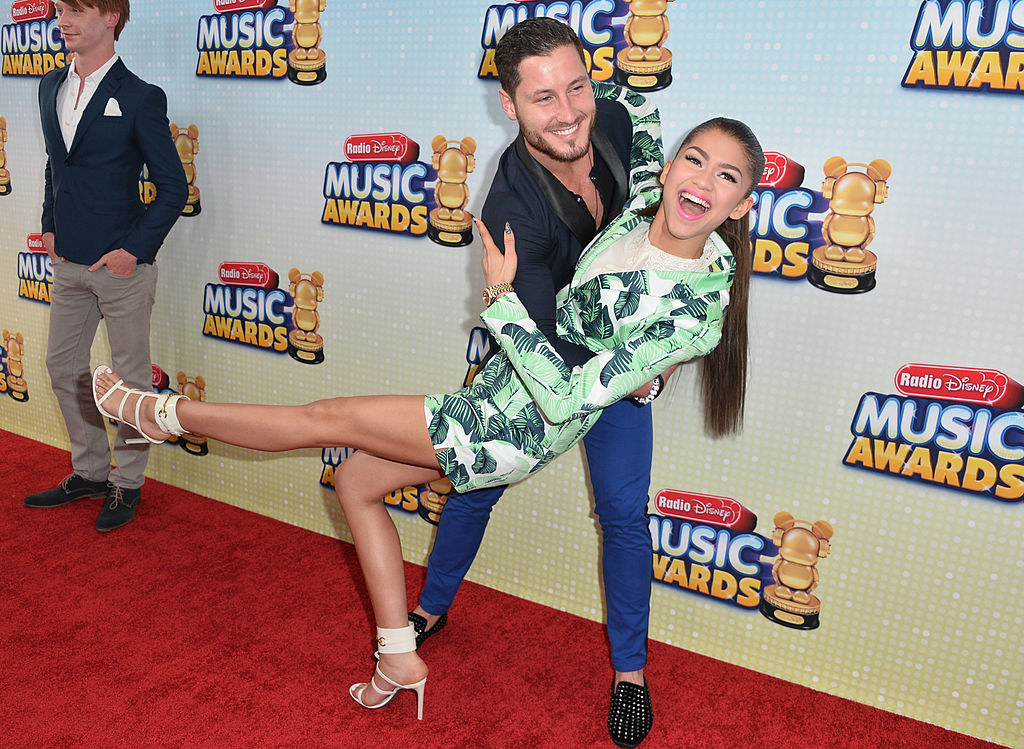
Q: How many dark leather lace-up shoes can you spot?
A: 2